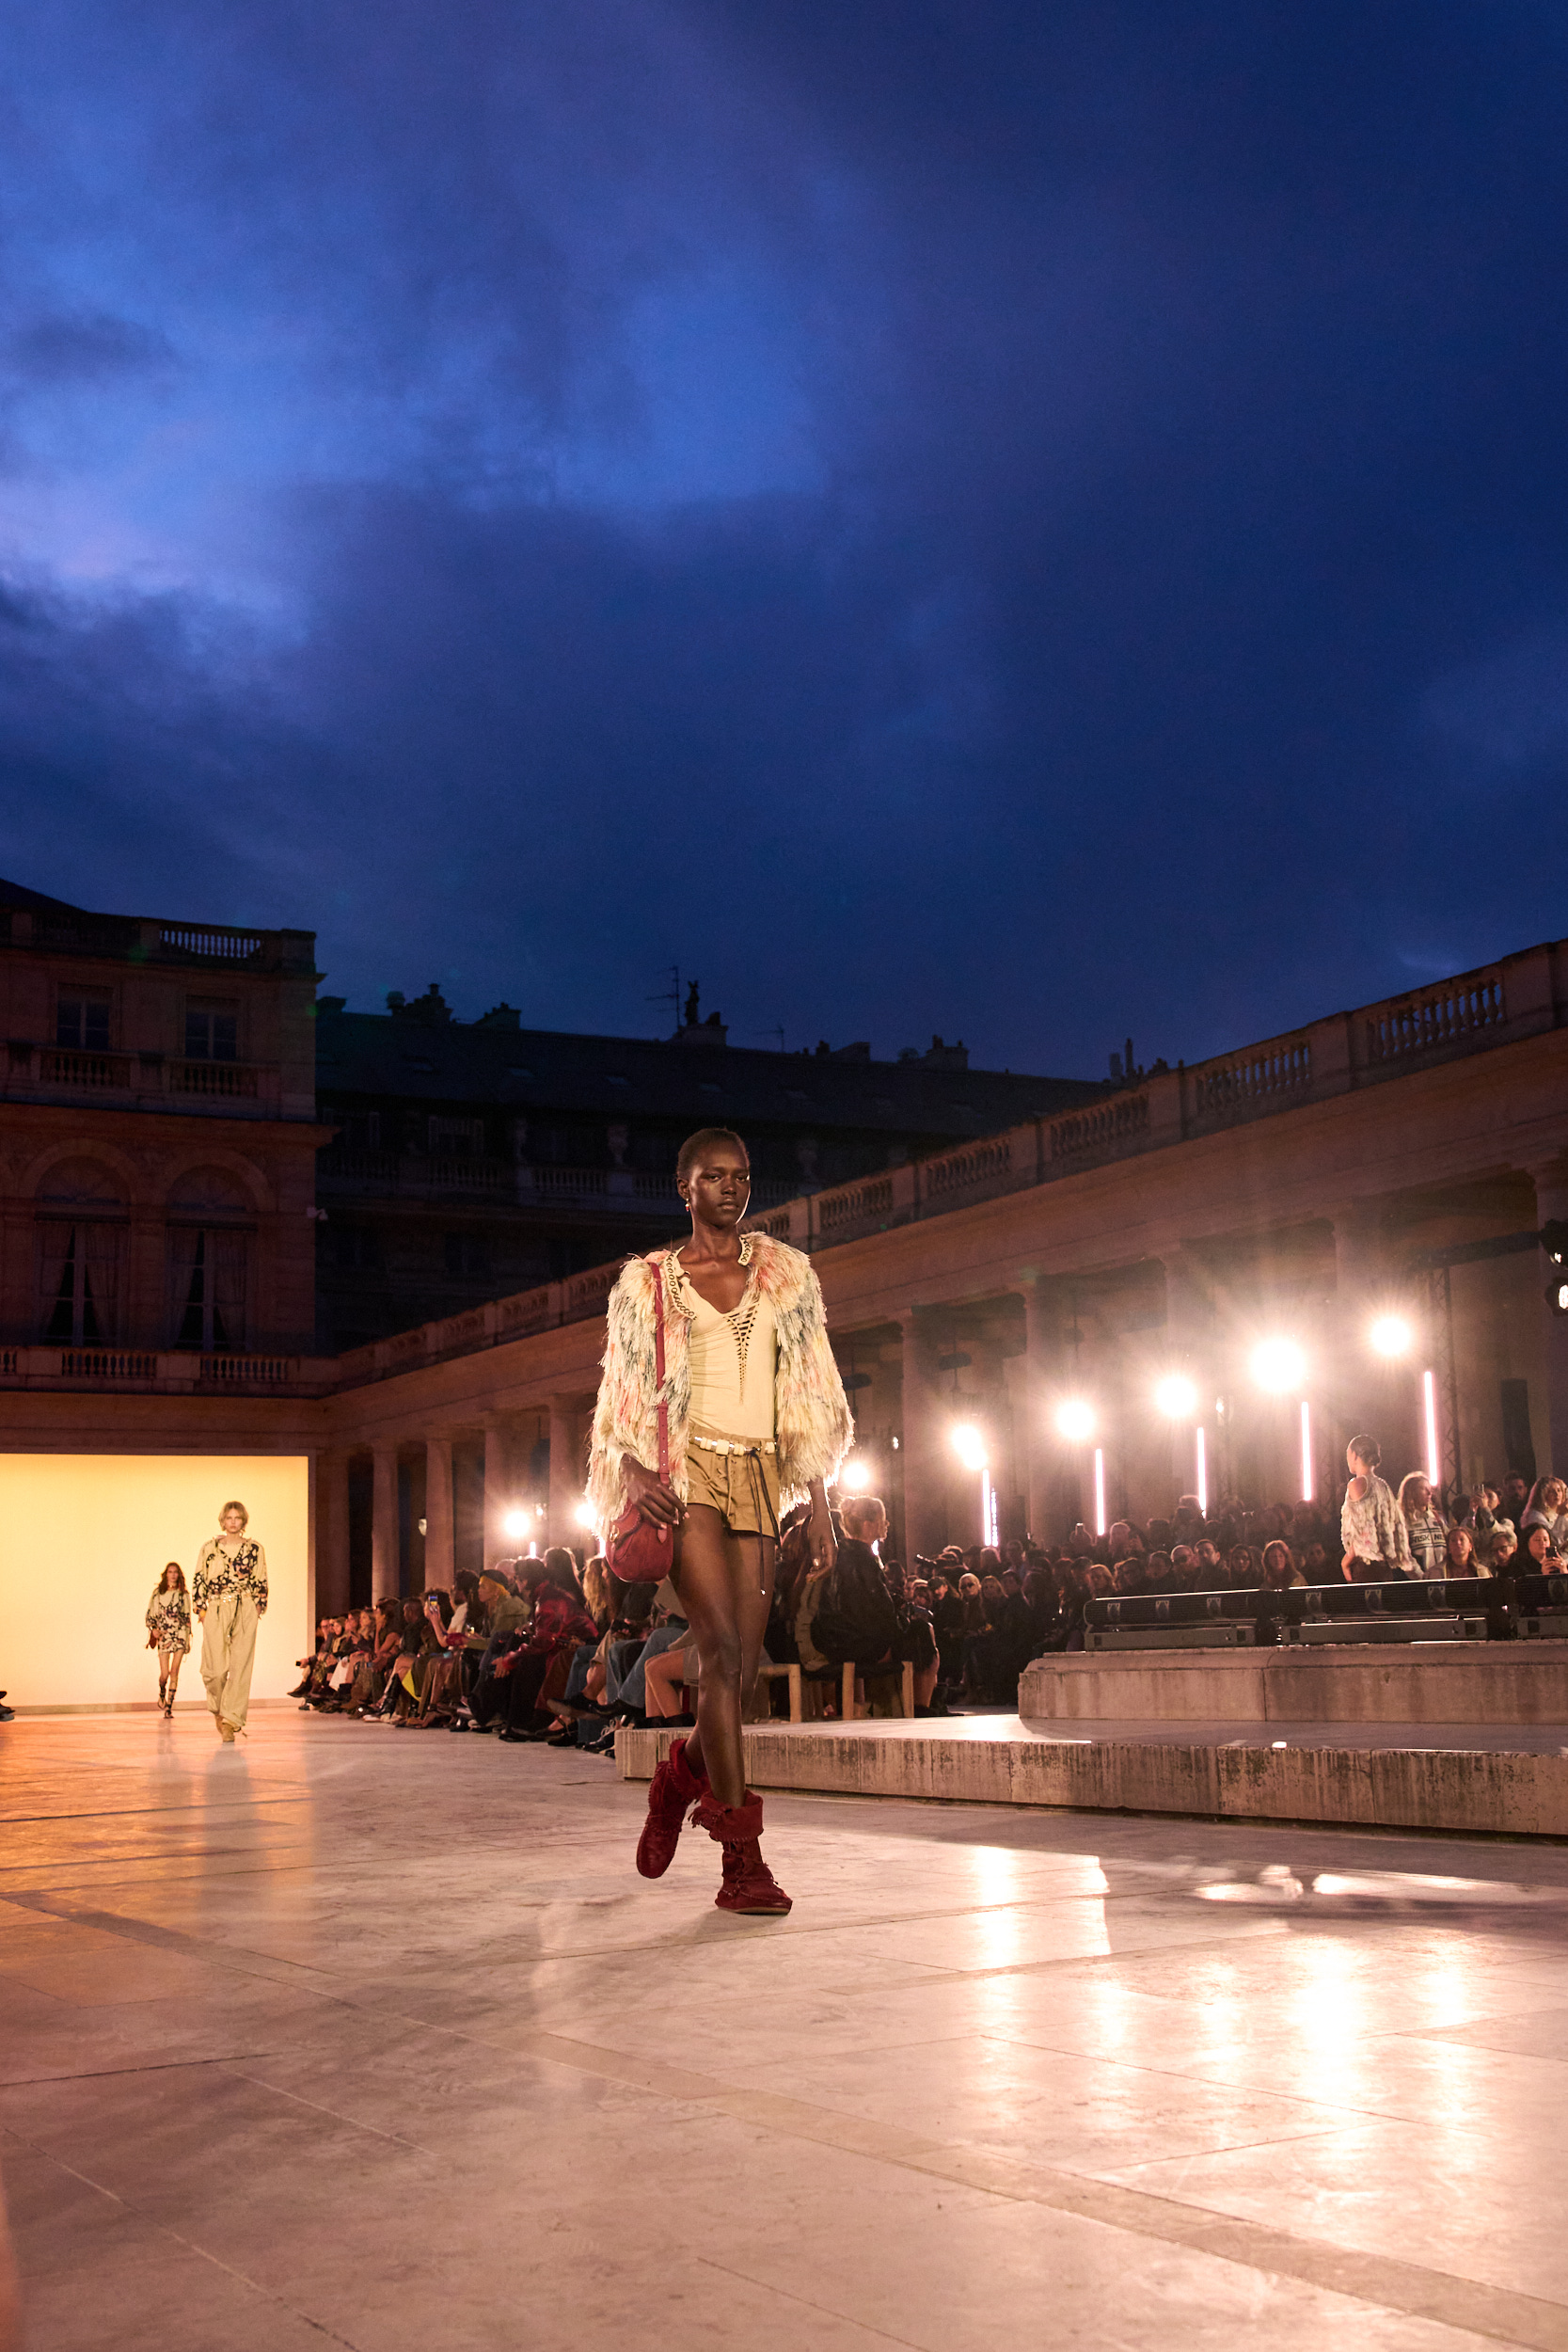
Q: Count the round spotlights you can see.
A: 8